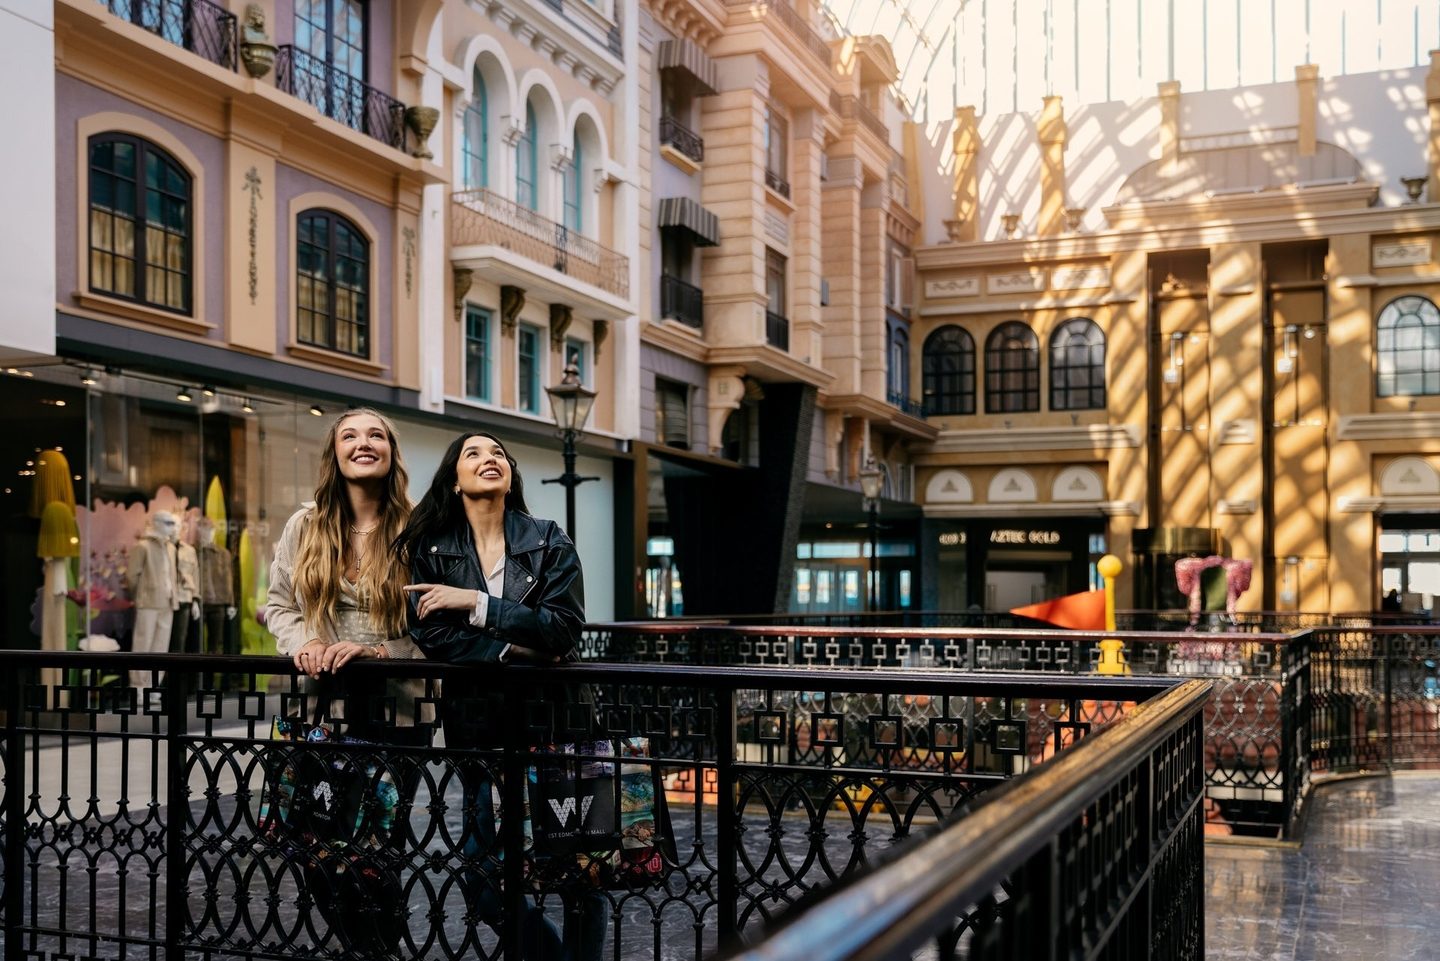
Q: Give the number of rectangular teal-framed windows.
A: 3